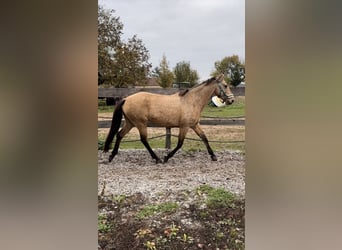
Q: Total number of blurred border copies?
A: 2